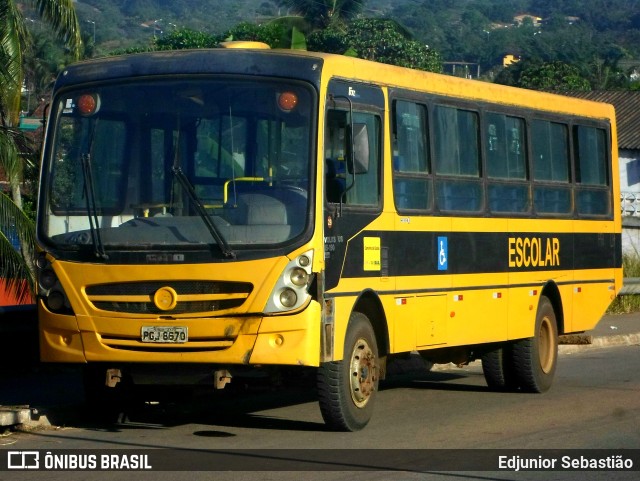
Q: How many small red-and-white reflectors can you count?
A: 5